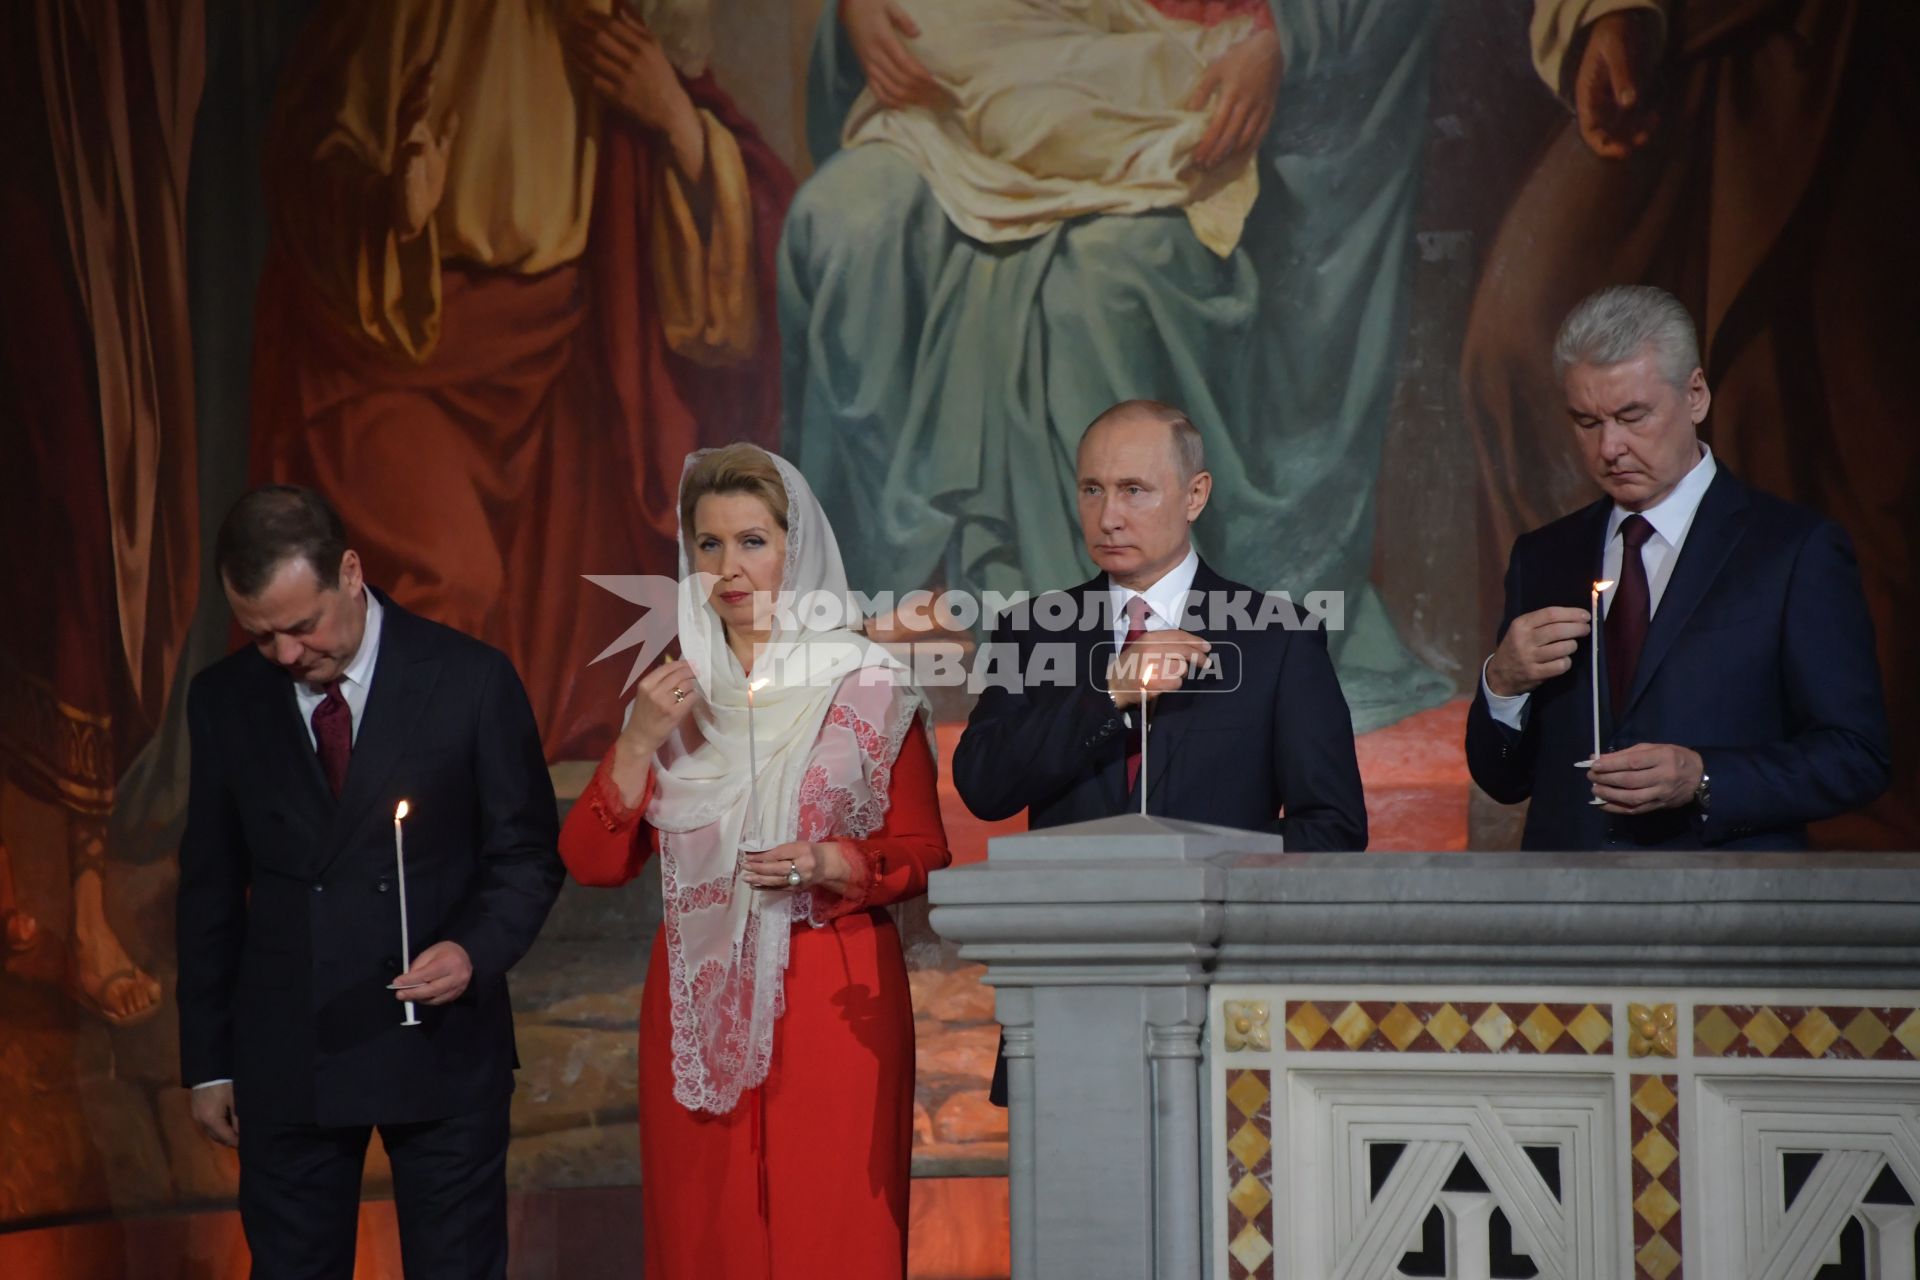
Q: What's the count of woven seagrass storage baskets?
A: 0